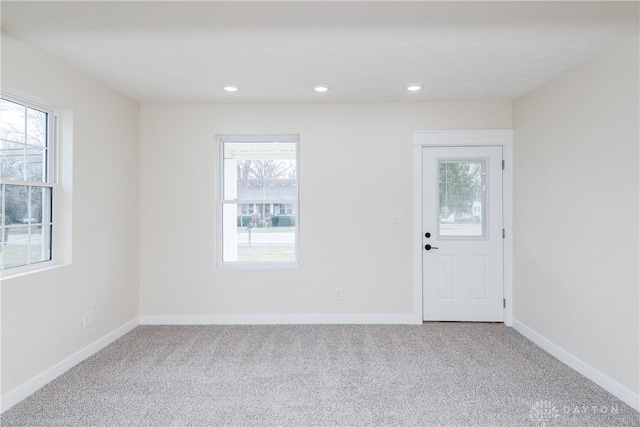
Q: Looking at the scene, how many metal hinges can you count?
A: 3